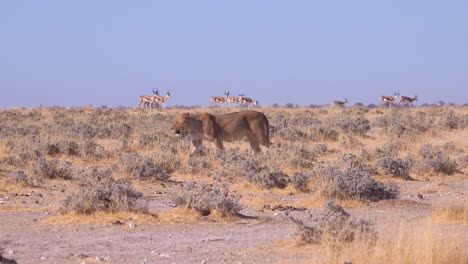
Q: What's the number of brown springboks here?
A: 8